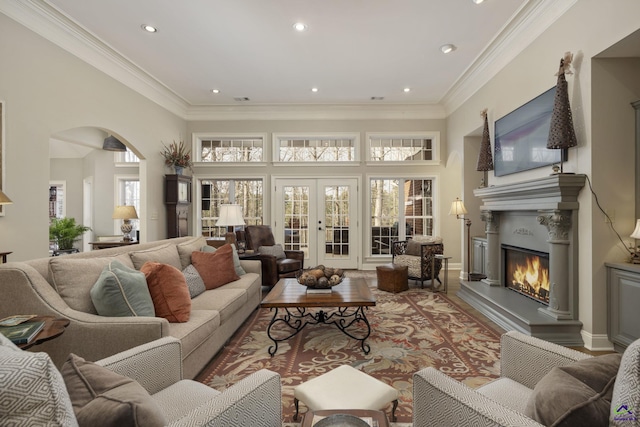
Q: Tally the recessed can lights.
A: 7